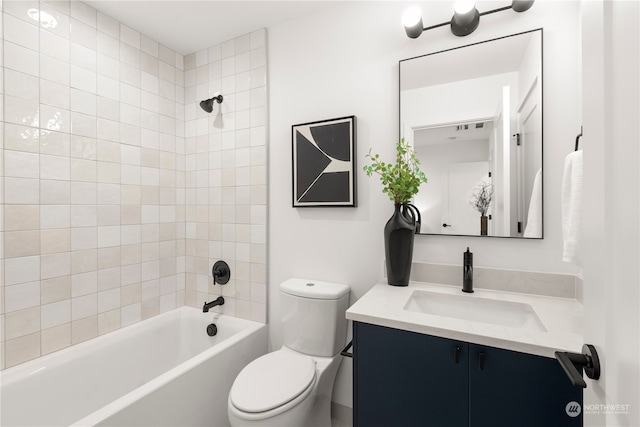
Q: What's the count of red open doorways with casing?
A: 0